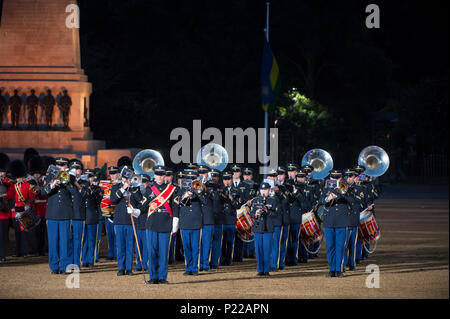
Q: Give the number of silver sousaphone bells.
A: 4